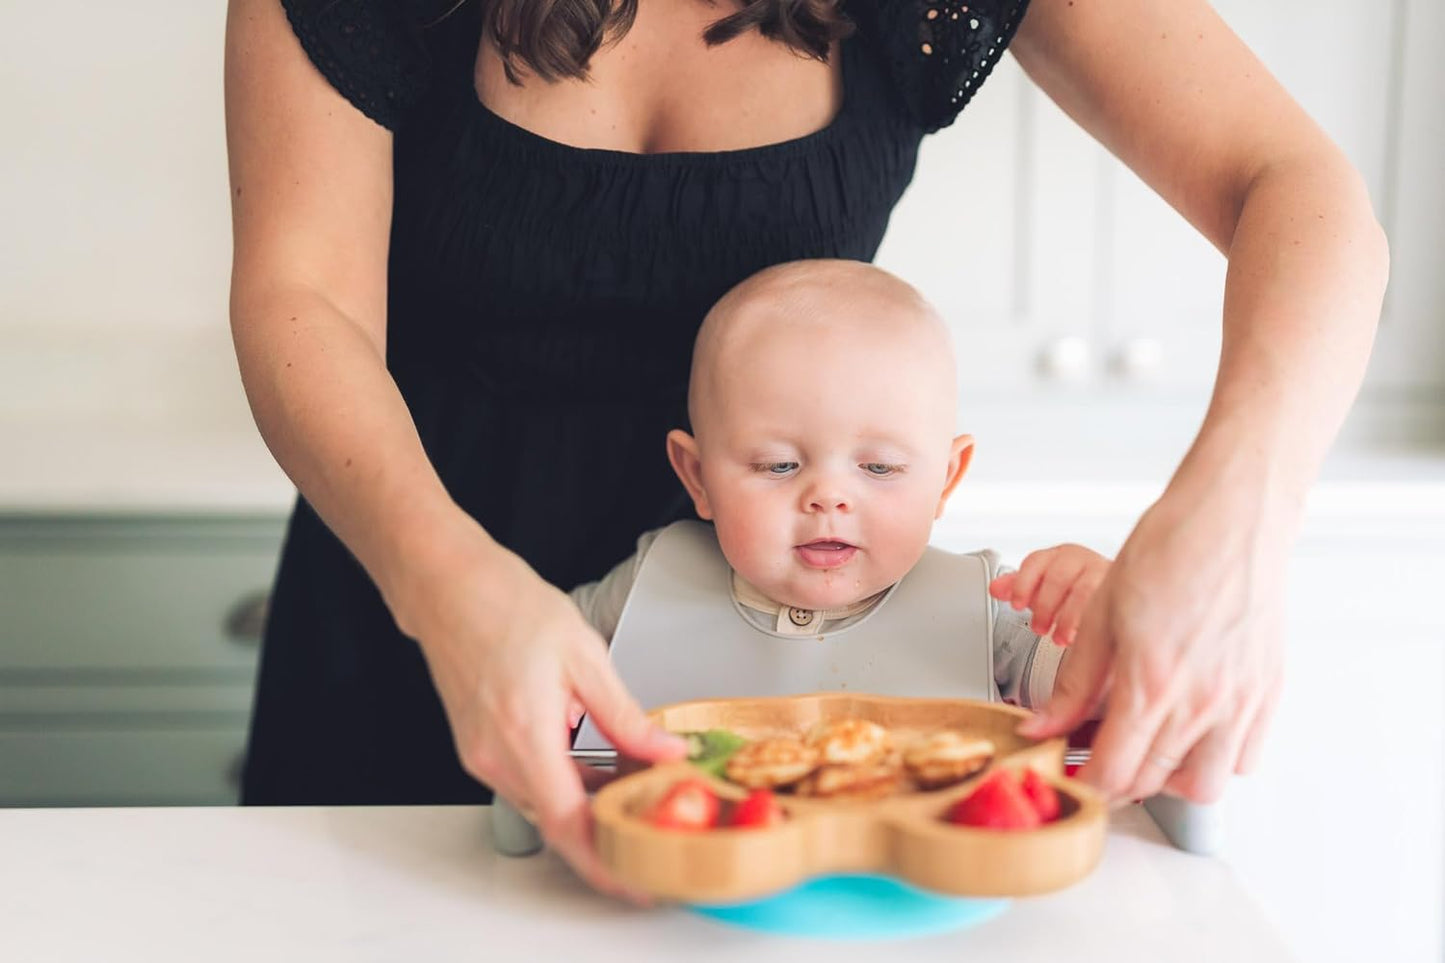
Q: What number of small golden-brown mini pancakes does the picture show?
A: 4